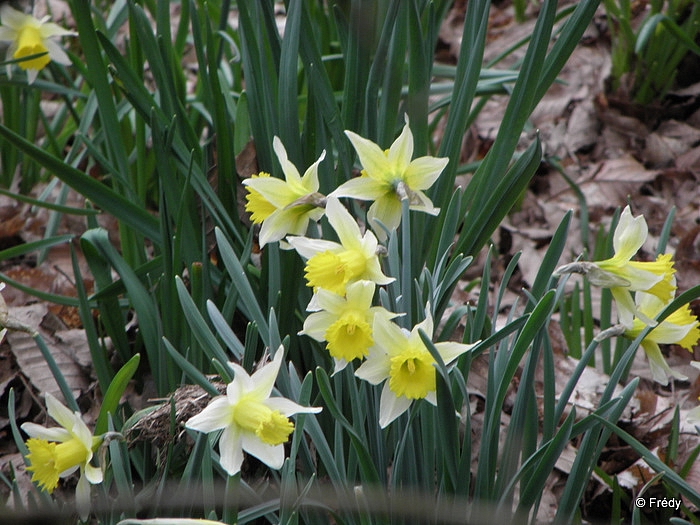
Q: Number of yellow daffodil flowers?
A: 10